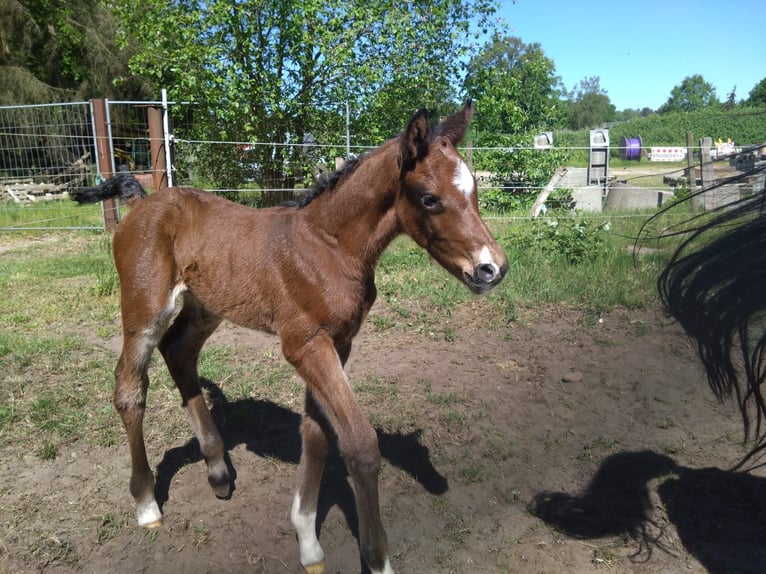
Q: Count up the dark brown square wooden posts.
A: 2